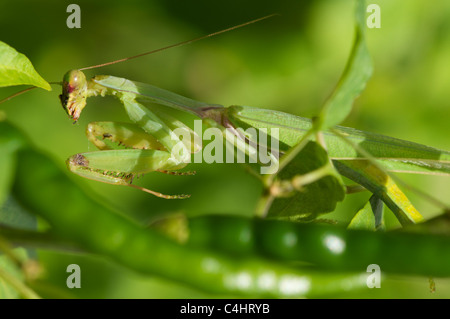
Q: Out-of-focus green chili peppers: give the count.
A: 2